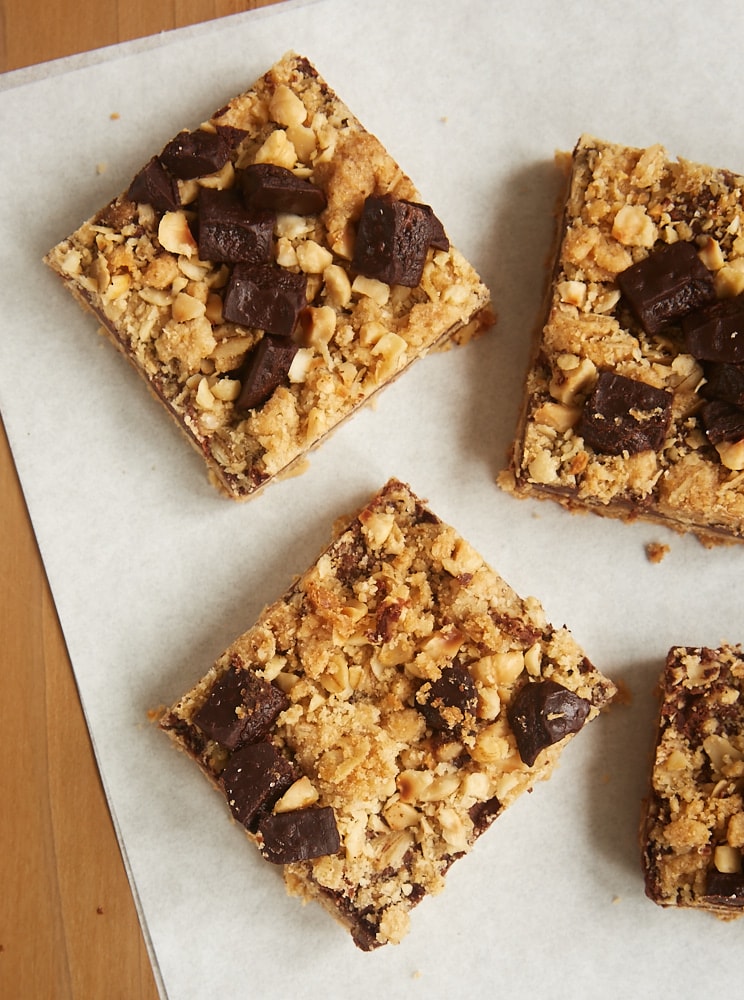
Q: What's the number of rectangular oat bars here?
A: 4